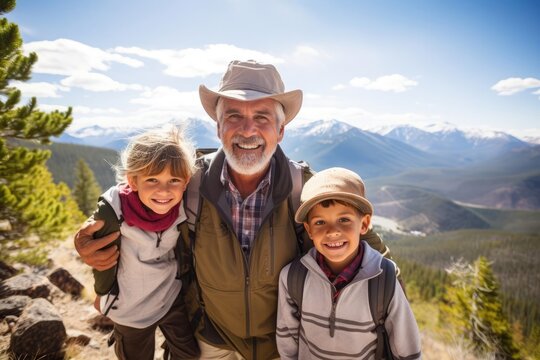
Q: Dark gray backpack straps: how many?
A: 2